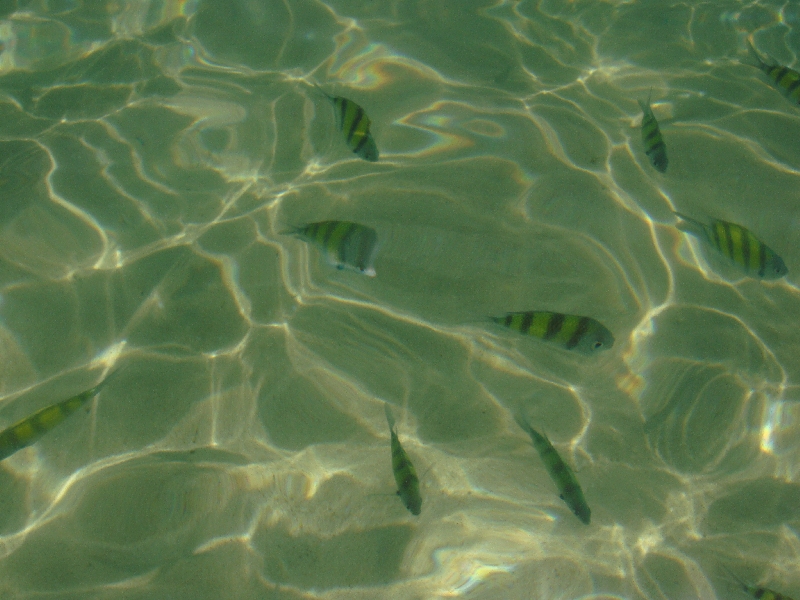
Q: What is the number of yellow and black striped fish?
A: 10